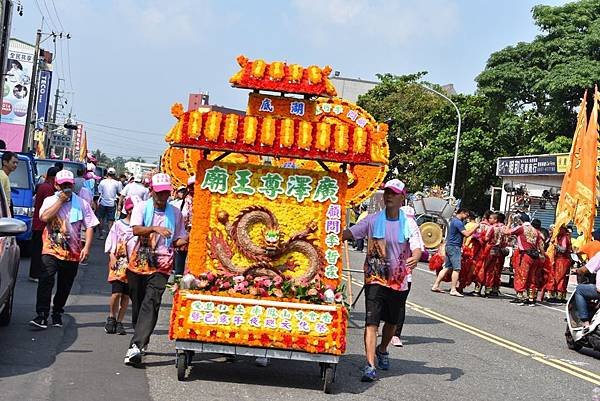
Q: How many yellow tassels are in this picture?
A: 14